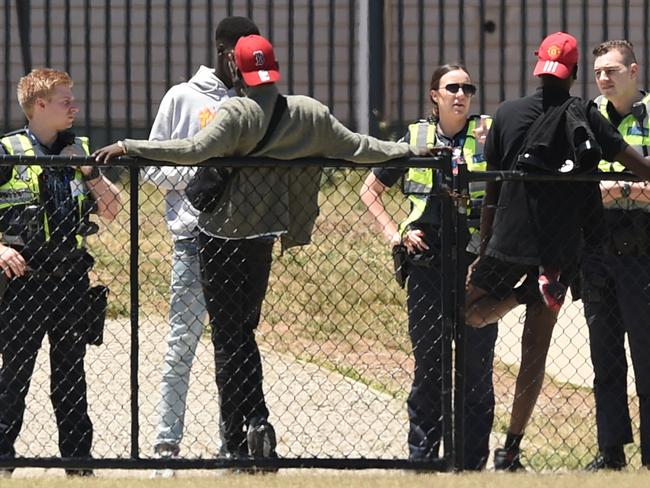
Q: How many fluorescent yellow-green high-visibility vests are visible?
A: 3